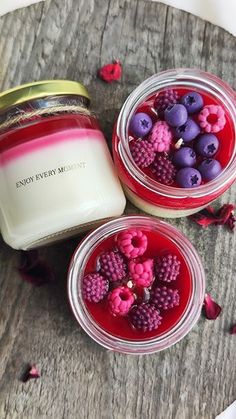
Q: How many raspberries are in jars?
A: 5